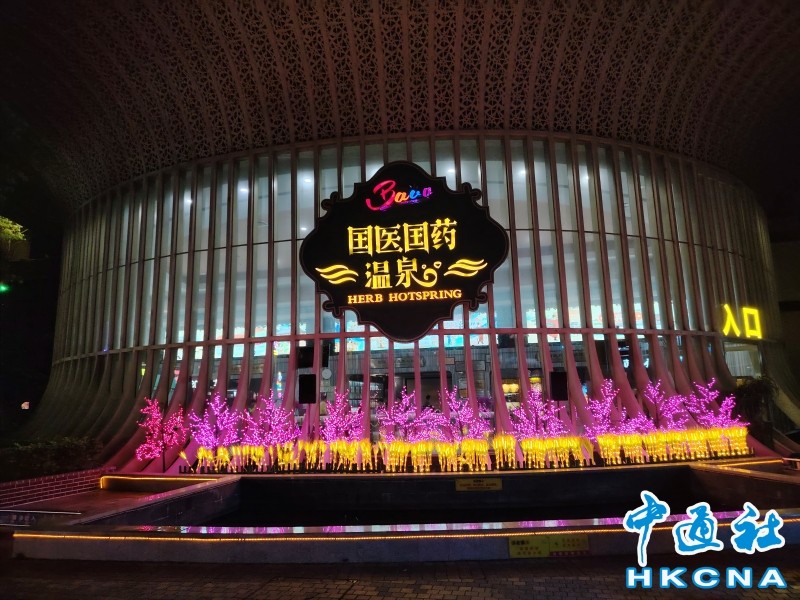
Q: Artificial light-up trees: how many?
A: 10